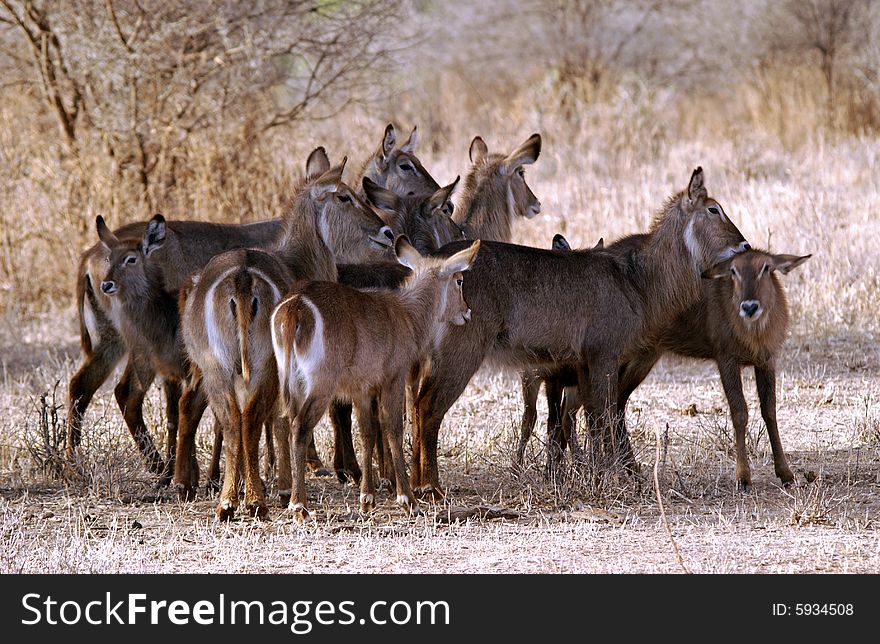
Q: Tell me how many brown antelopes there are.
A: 9